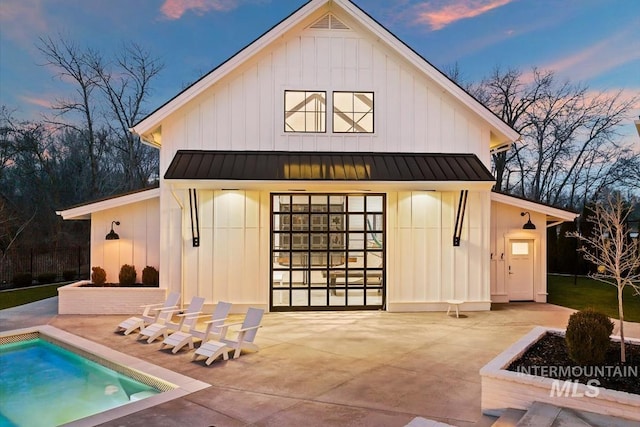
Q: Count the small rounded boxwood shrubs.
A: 4